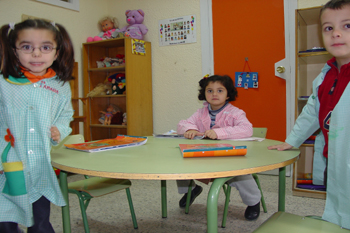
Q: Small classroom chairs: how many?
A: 3